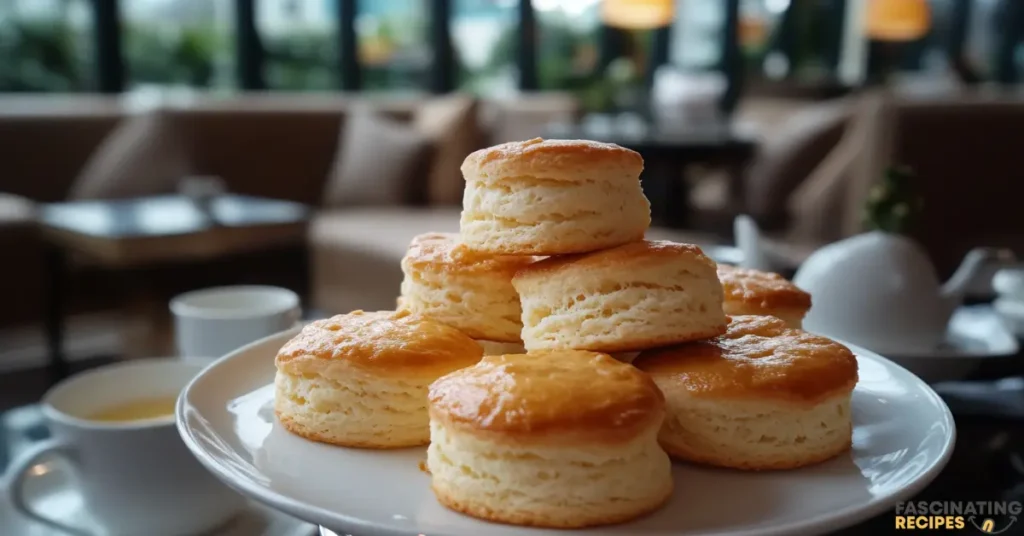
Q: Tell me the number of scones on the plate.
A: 7